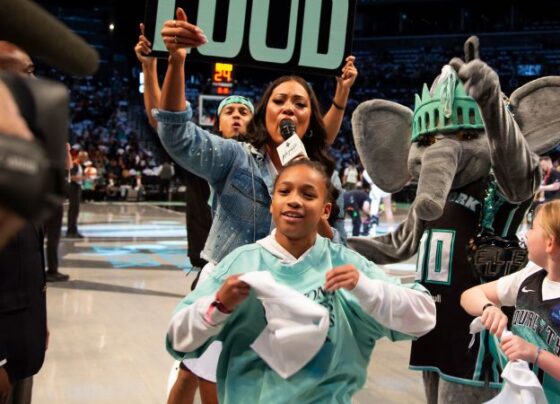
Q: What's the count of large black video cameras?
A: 1